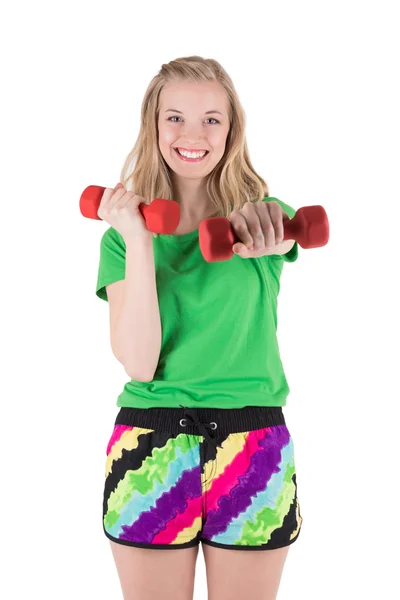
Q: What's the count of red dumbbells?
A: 2